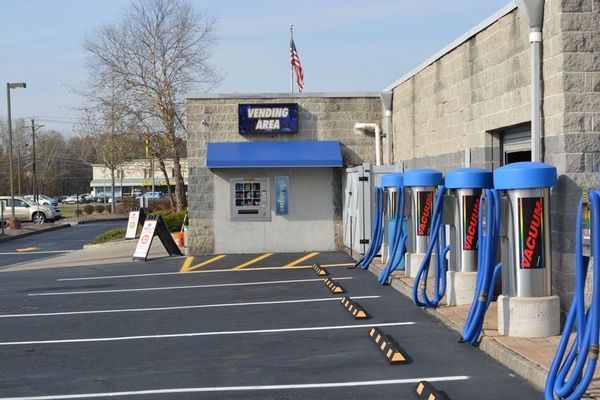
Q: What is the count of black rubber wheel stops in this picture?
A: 5